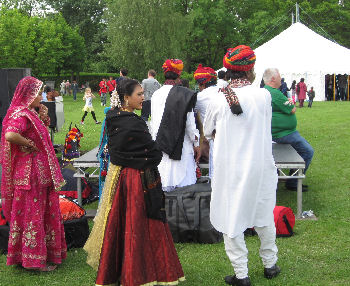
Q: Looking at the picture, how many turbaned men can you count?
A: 3